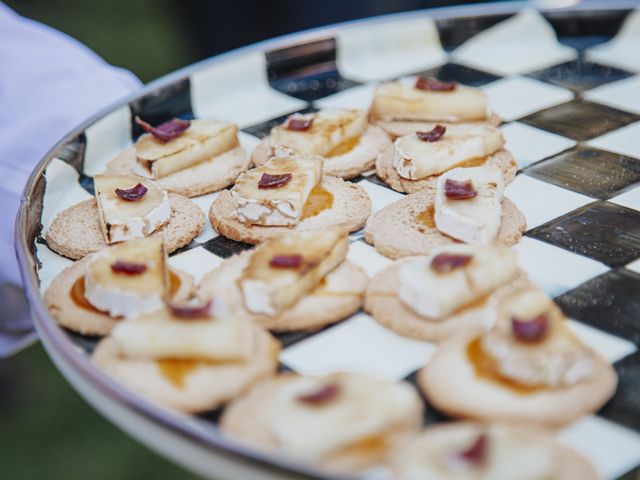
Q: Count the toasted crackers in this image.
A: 14